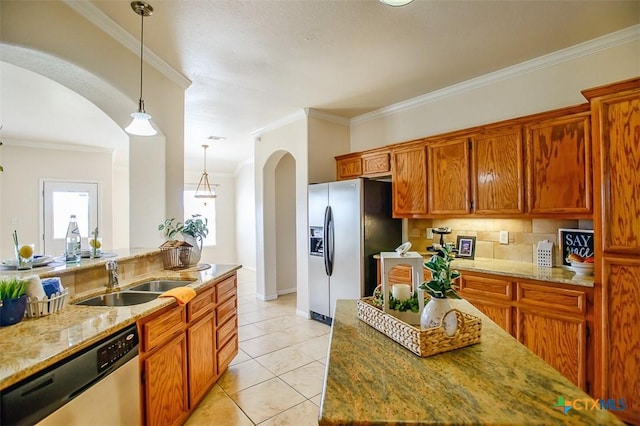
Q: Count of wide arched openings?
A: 1